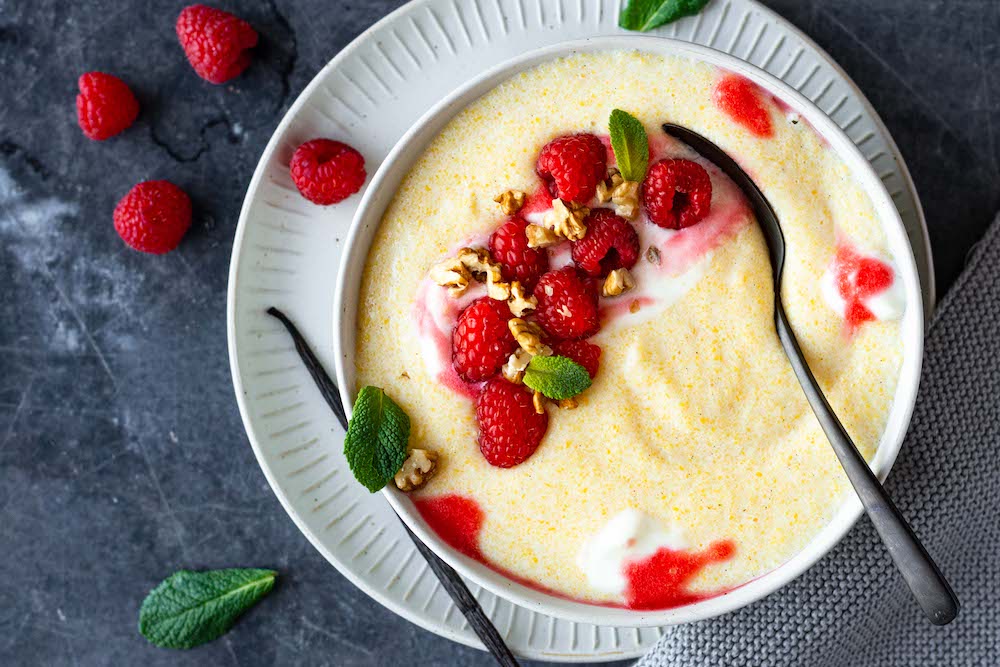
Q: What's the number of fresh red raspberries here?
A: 12